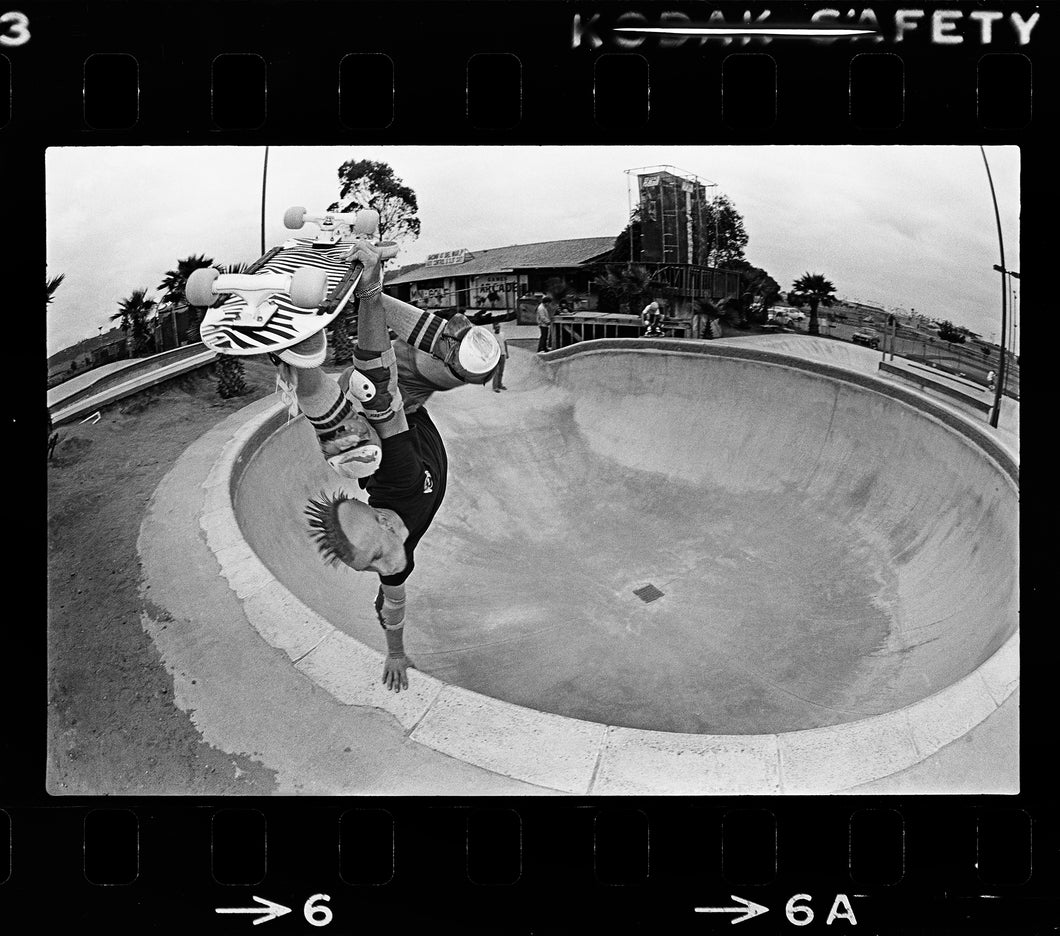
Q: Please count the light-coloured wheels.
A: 4